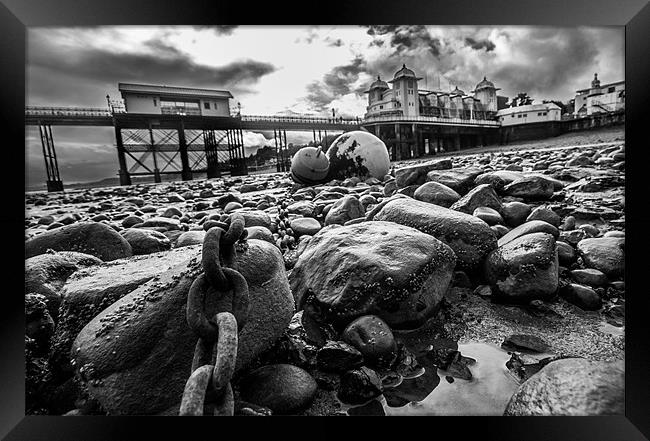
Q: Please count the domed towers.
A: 4